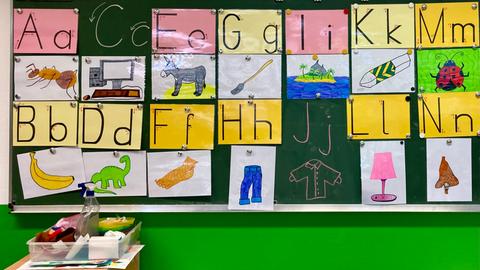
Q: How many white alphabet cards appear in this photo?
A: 0